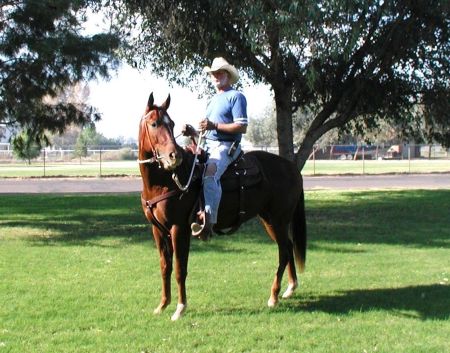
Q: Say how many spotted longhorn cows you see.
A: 0